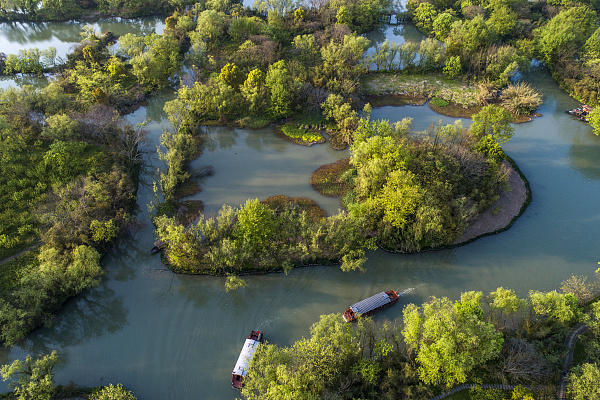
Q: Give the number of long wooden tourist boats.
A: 2